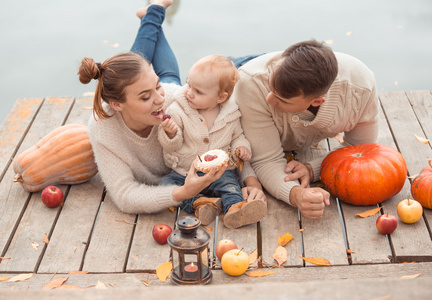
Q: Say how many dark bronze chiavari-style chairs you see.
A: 0